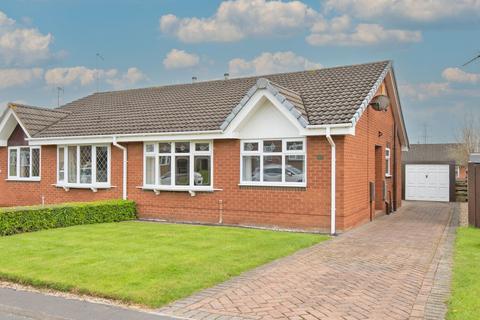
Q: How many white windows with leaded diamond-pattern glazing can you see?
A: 2